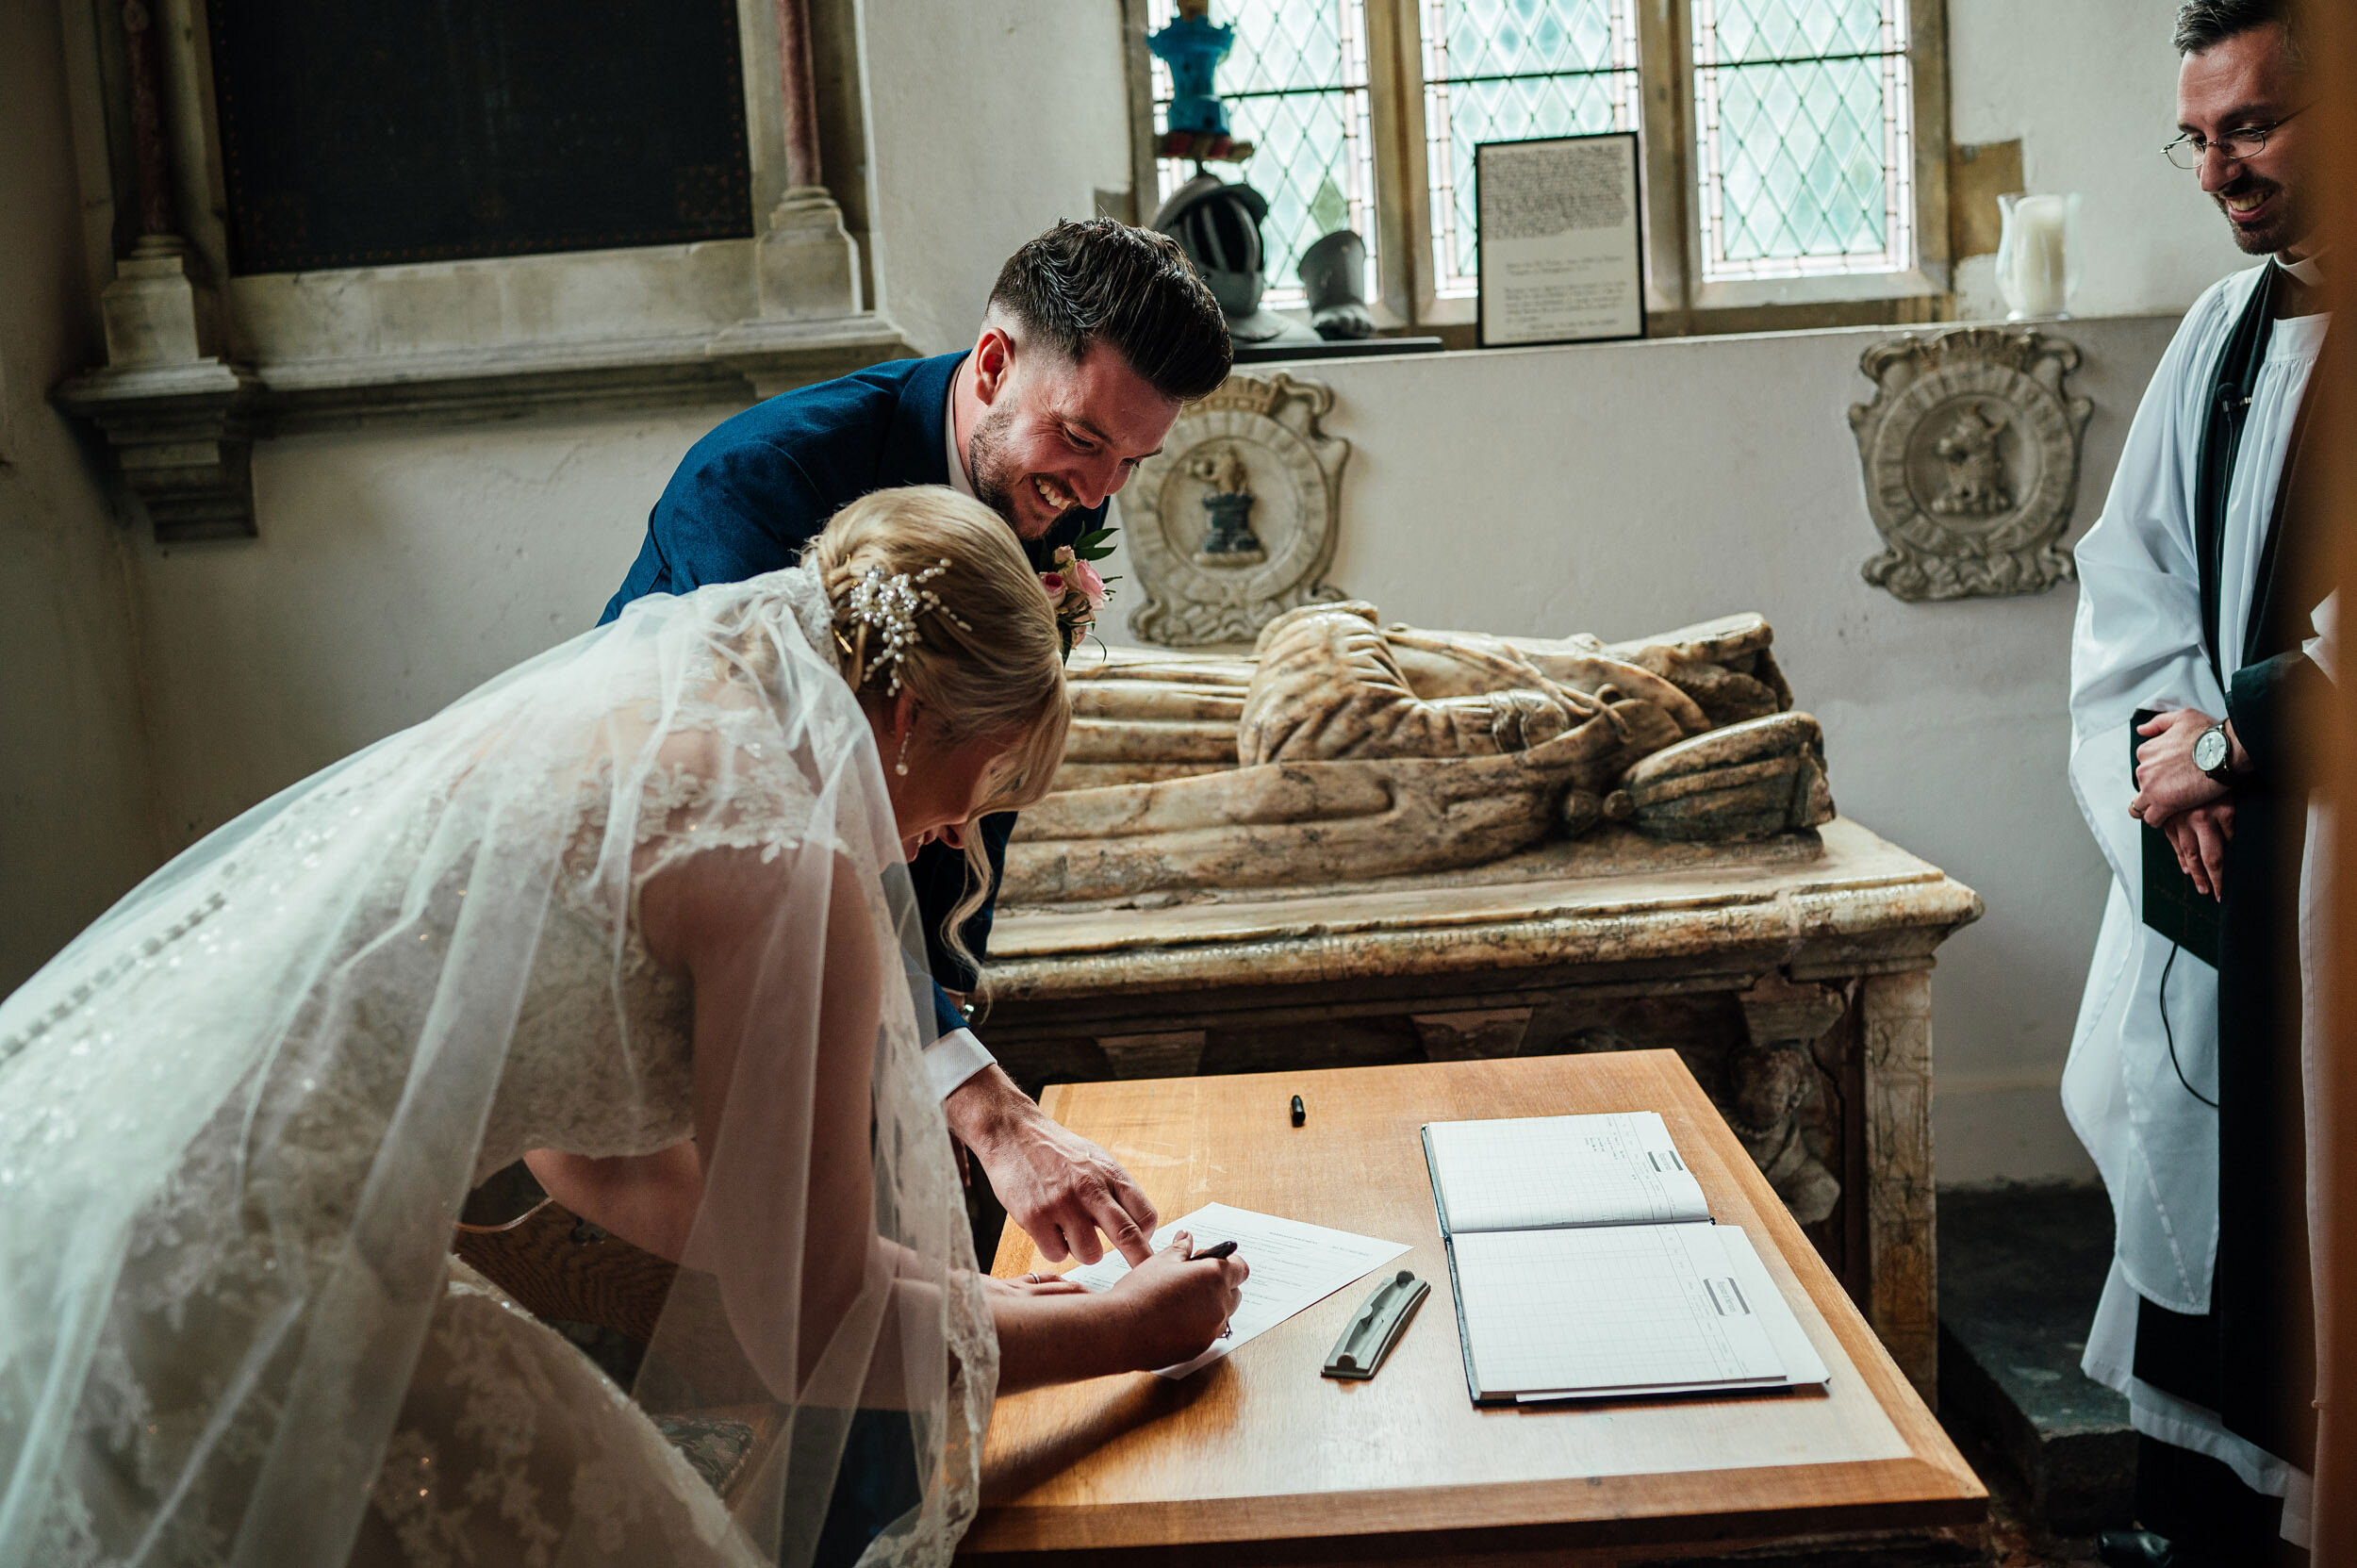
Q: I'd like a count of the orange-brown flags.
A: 0